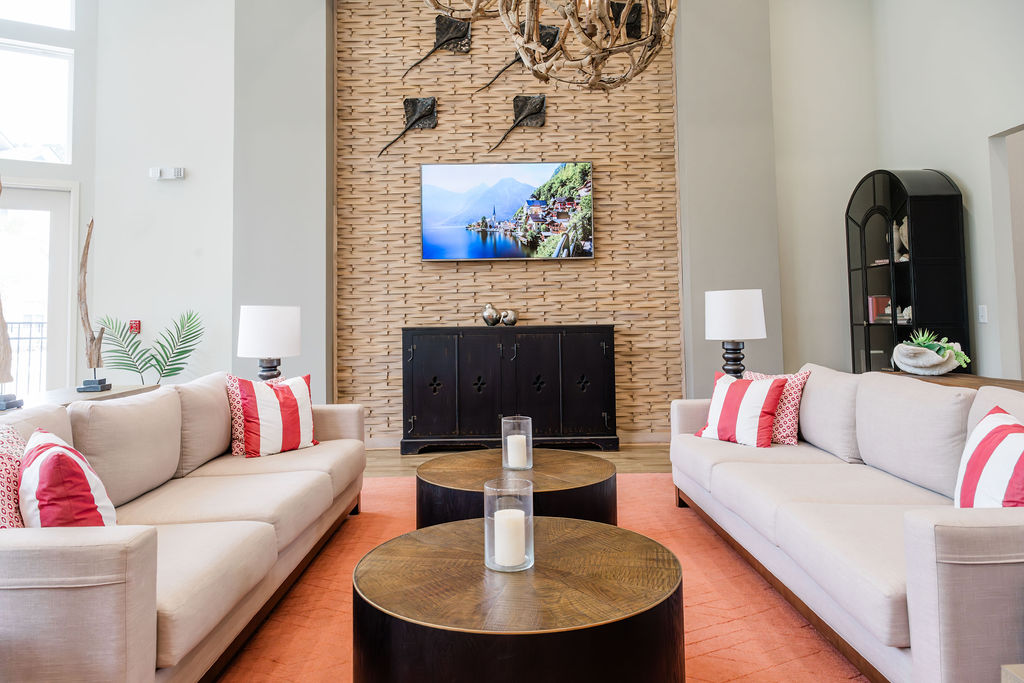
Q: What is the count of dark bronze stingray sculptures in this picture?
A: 5